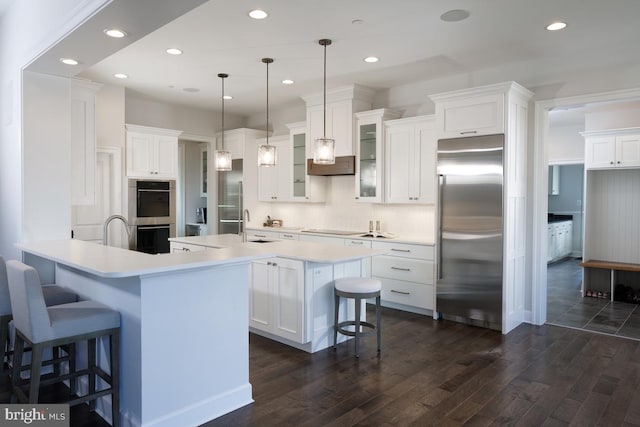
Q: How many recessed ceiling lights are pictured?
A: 9